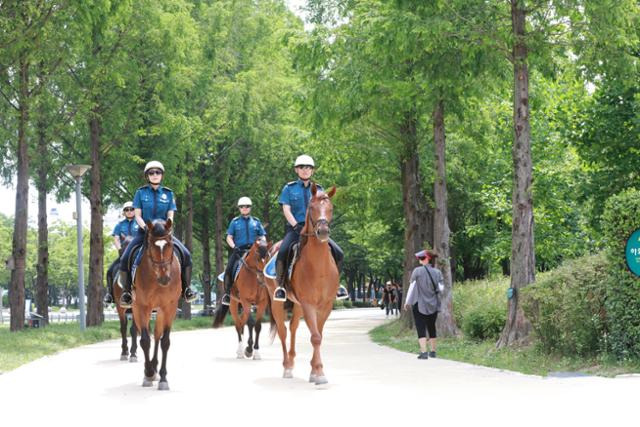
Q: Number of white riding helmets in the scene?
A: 4